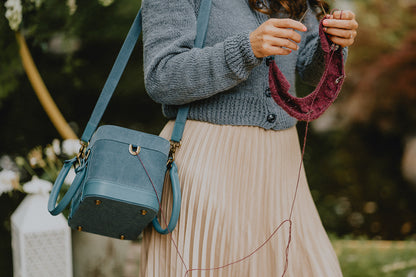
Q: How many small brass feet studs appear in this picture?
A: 4